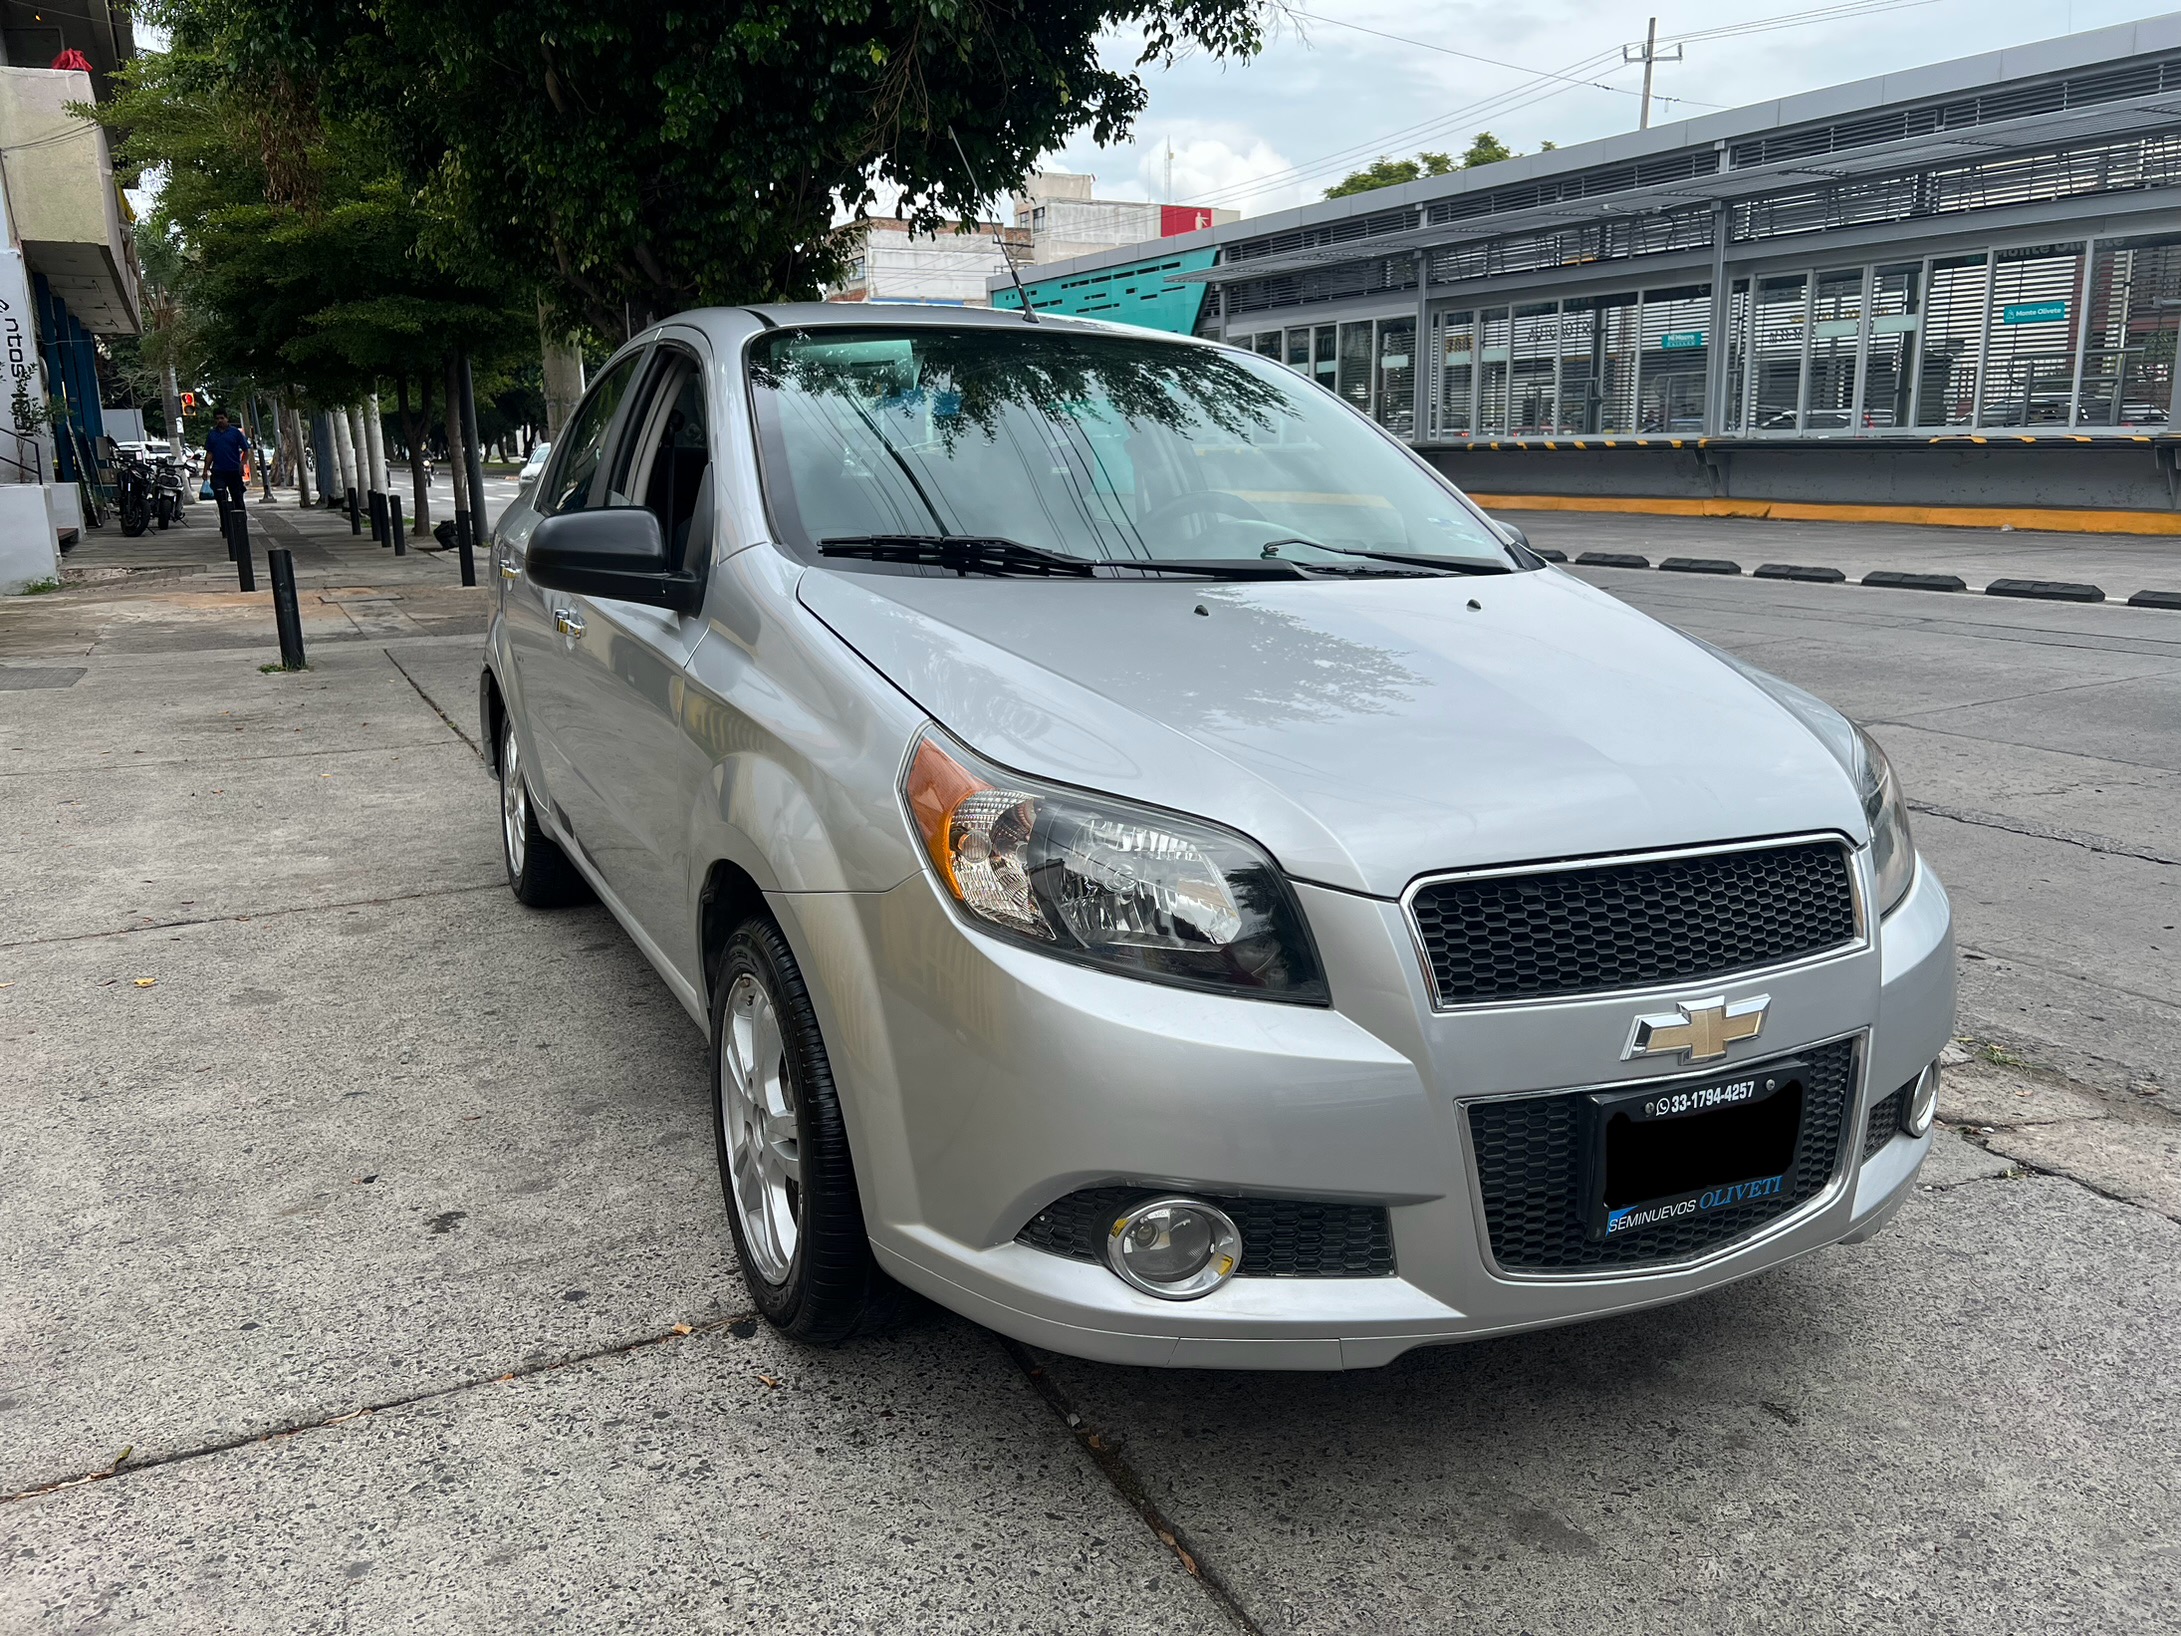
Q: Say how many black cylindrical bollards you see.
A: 9